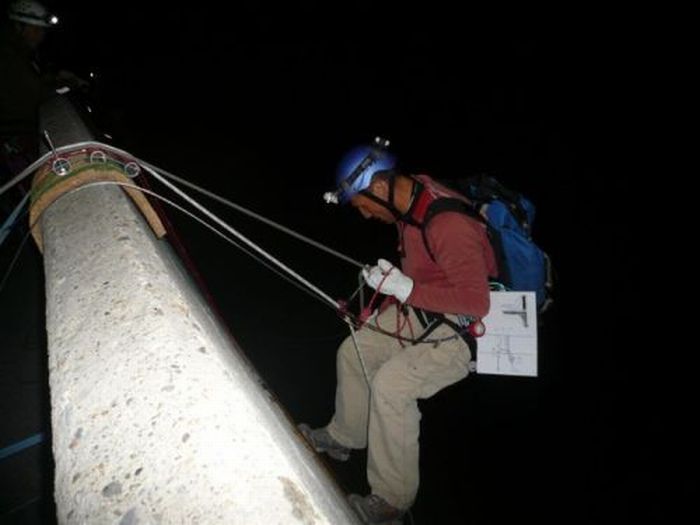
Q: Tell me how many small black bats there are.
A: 0